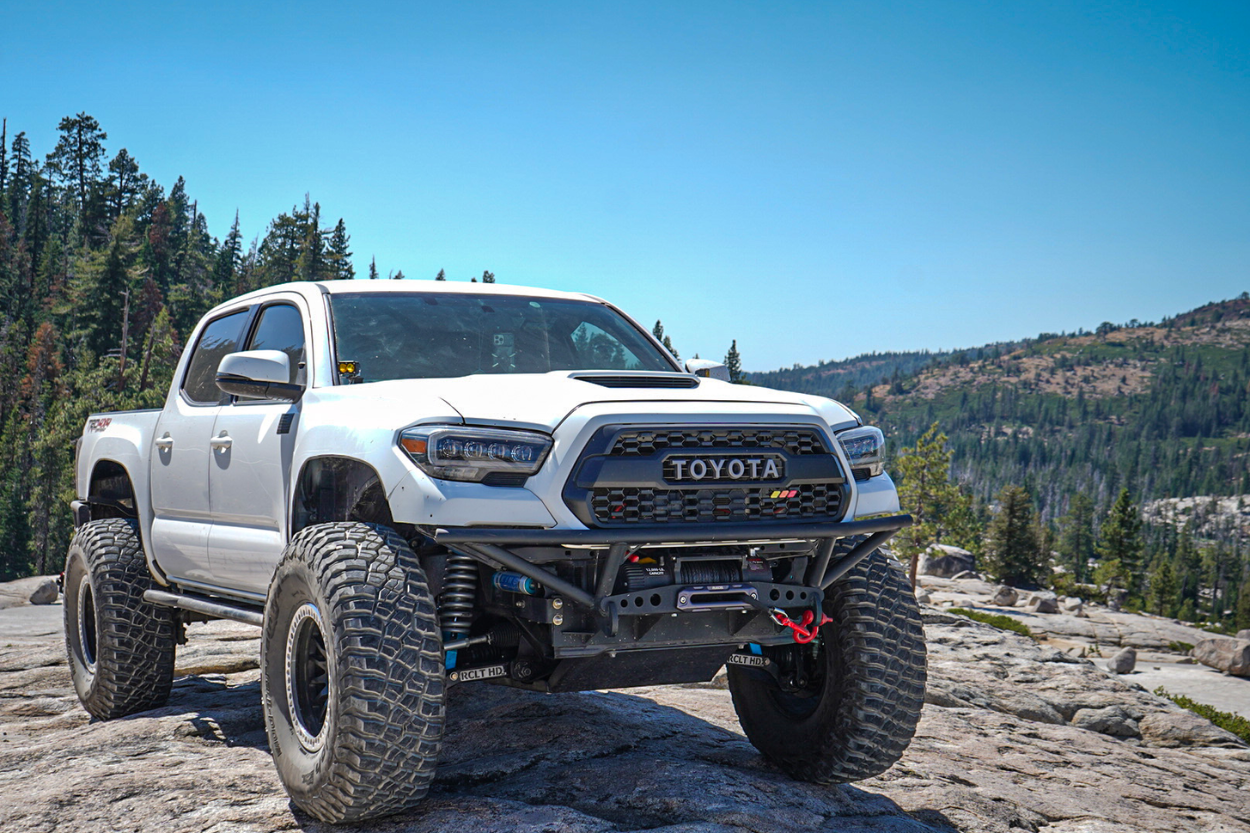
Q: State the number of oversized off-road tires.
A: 3